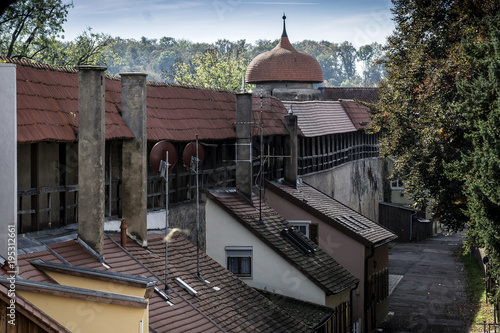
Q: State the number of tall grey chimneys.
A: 4